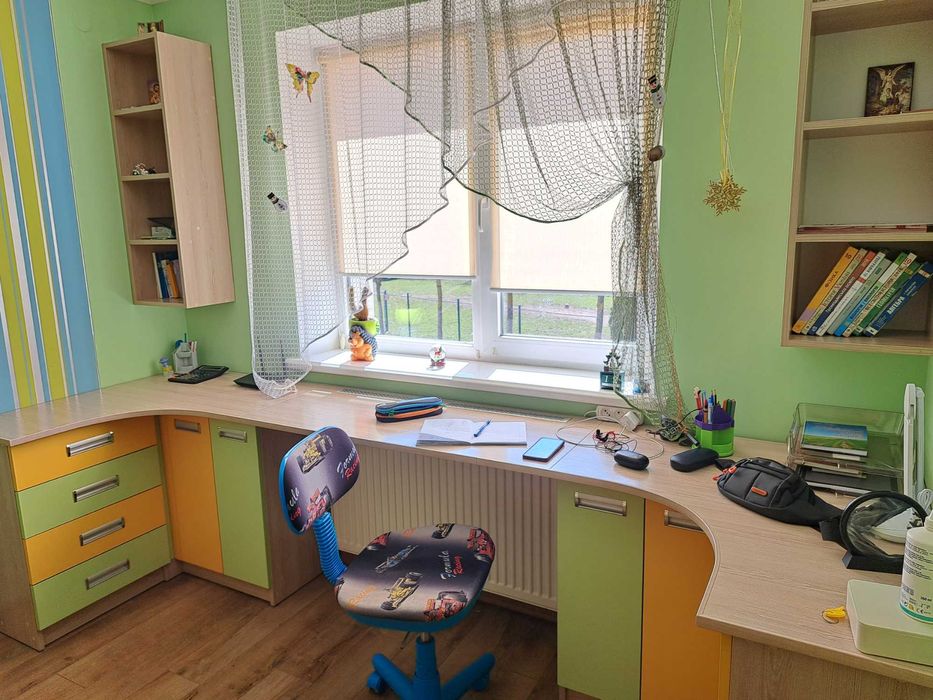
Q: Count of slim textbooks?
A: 9